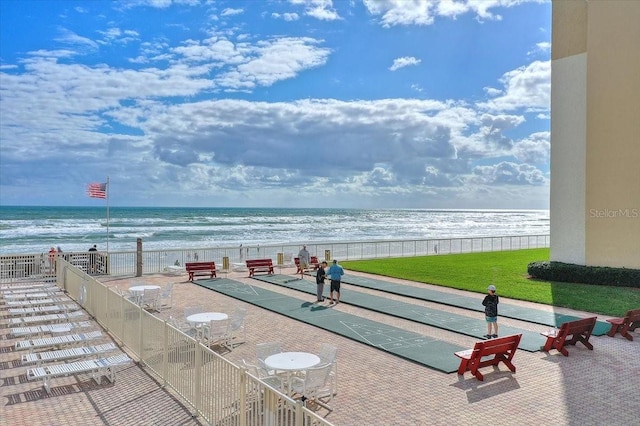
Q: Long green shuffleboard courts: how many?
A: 3